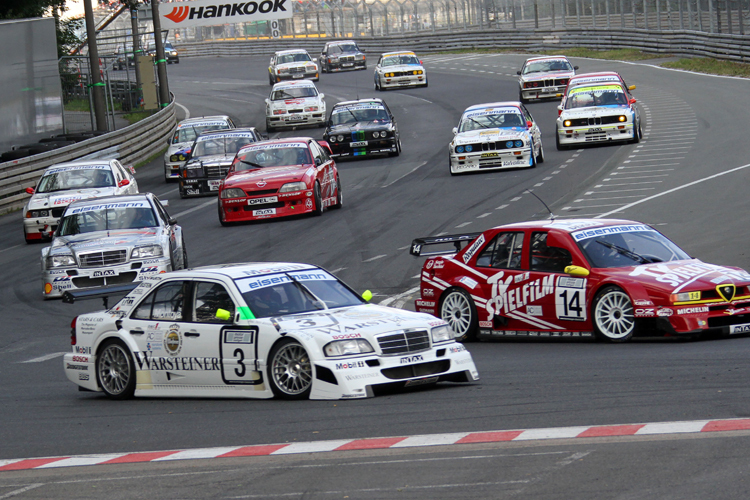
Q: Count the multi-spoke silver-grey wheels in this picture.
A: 2